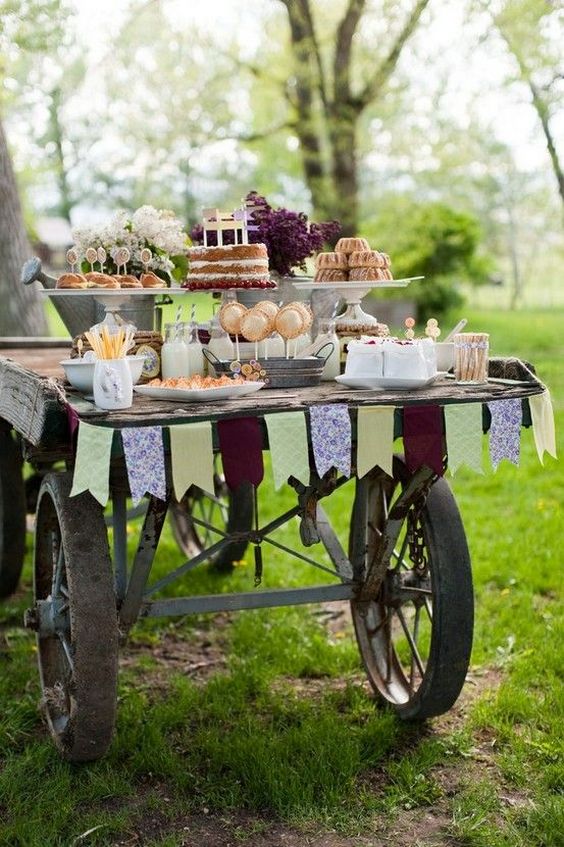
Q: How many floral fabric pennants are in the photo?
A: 3